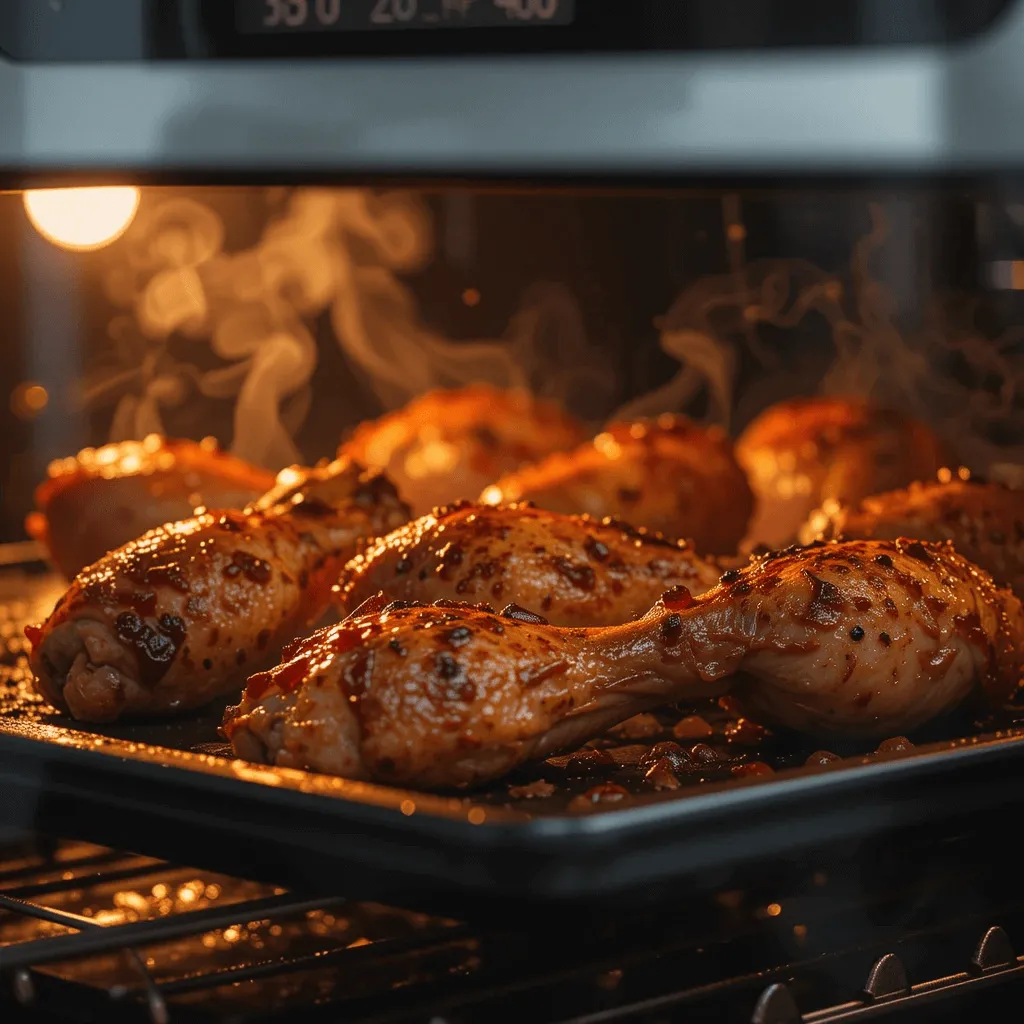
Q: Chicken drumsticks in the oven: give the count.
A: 9